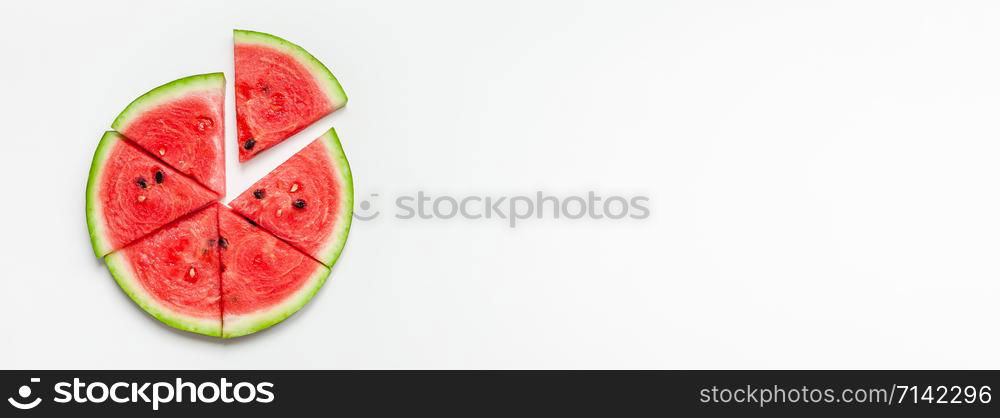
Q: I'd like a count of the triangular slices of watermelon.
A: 6